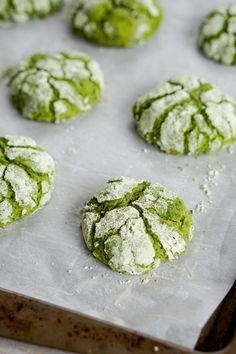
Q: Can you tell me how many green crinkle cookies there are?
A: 7